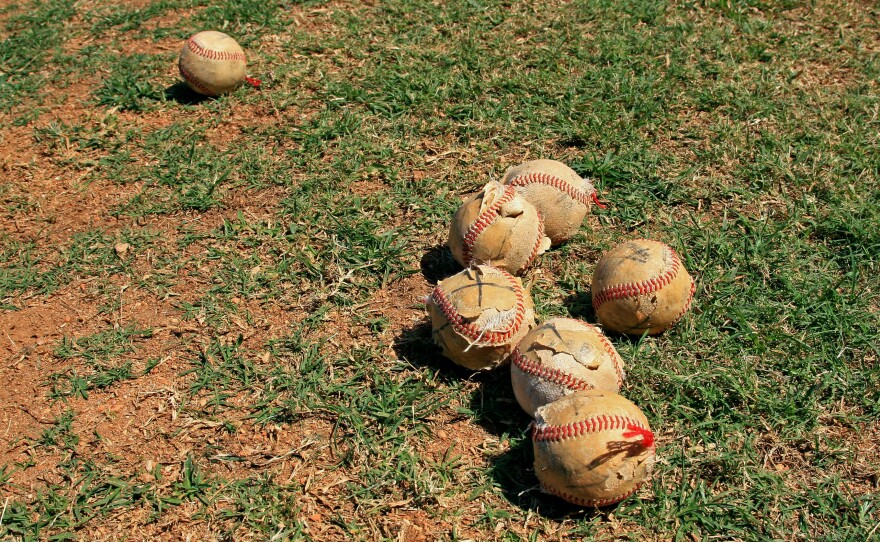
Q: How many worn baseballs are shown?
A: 7